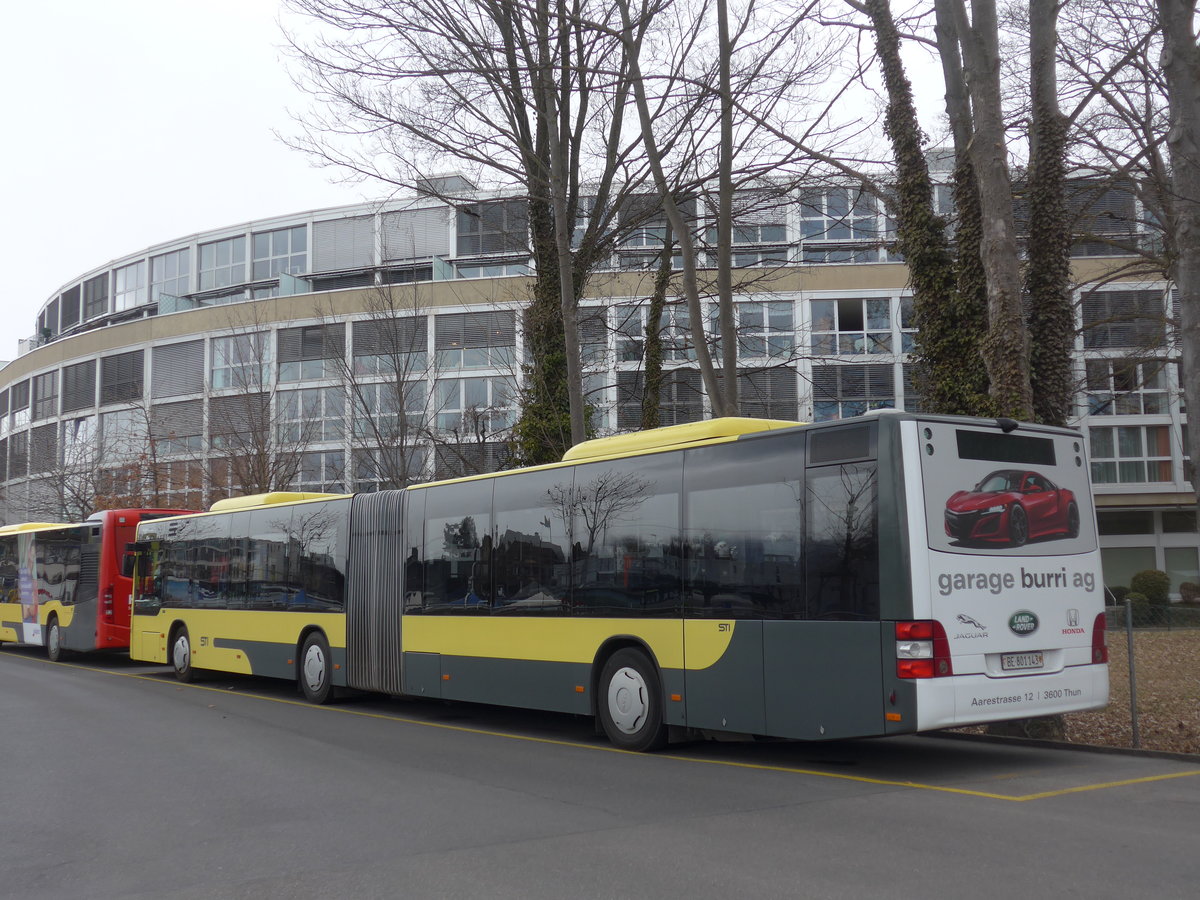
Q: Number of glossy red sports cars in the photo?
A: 1